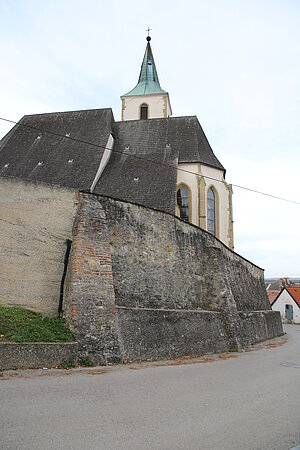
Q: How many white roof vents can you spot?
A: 8